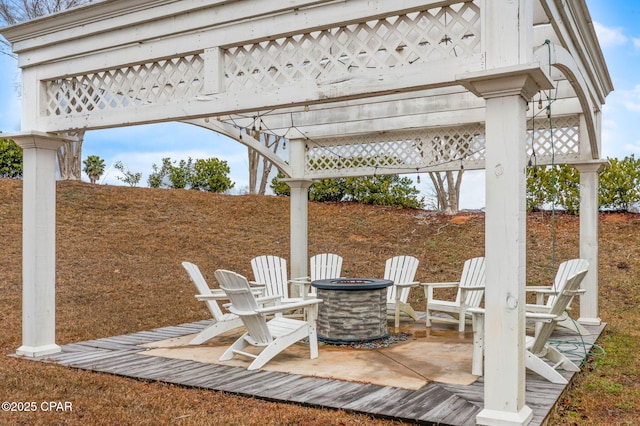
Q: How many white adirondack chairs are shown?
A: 8